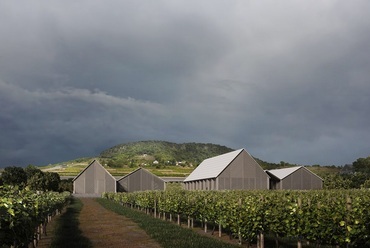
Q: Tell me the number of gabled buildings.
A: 4